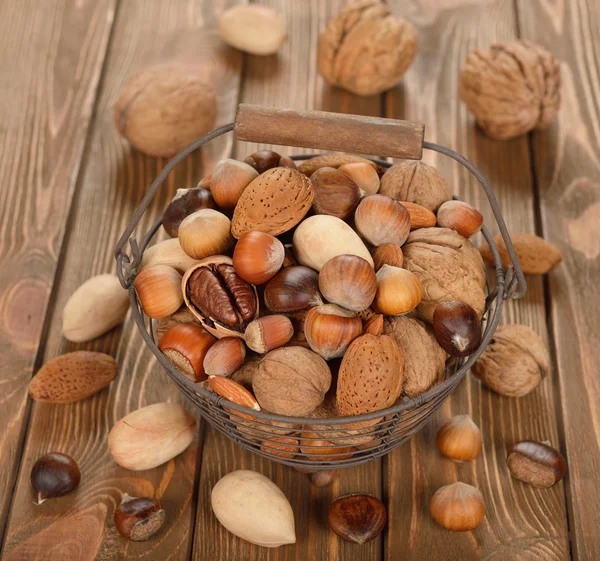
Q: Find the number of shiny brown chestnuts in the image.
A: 9